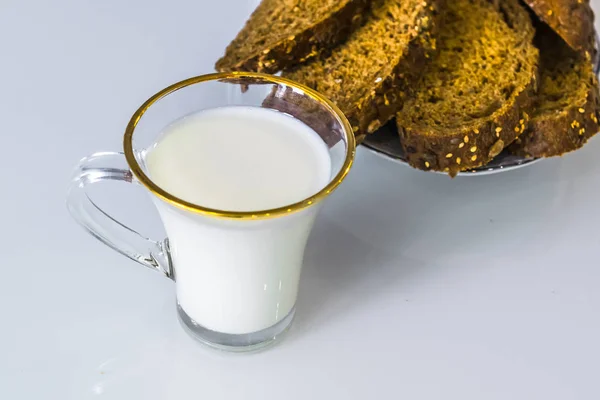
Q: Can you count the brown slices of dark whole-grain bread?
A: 5